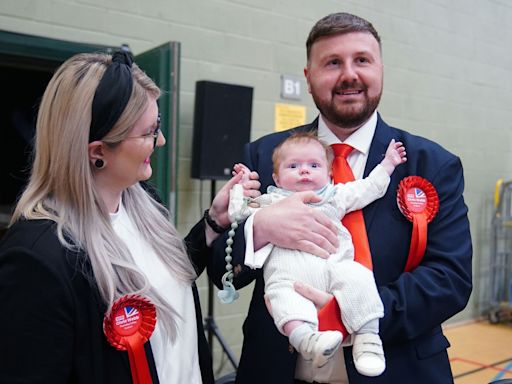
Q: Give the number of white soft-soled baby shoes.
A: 2